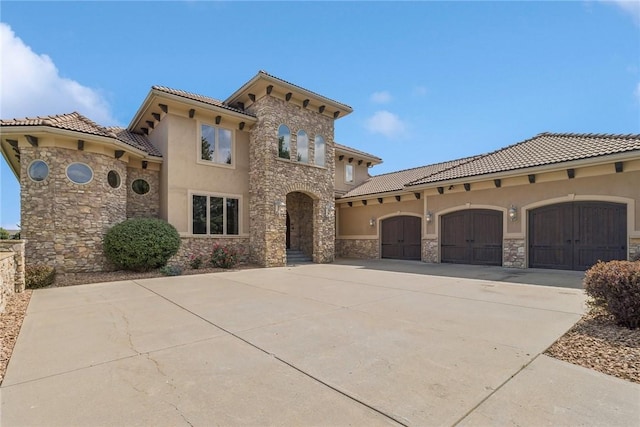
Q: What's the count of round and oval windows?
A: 4